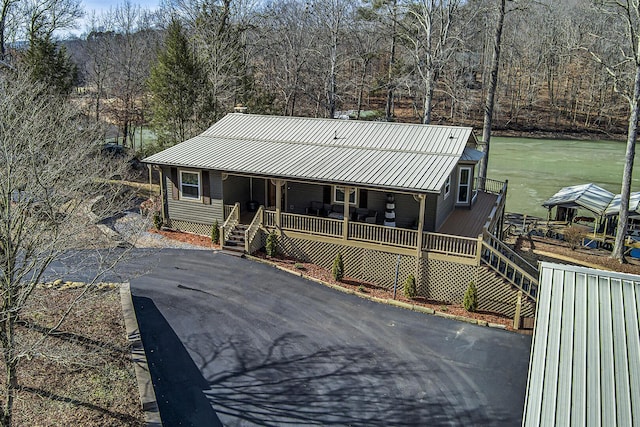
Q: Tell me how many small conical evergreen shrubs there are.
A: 6